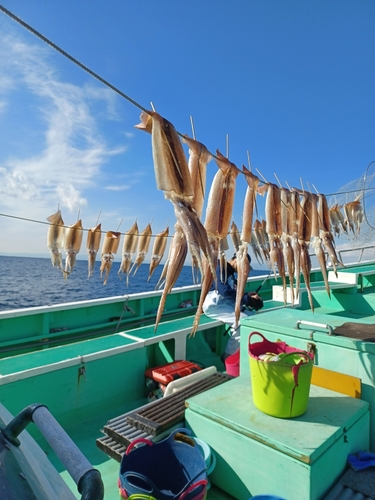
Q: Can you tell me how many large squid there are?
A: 10